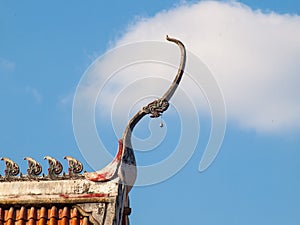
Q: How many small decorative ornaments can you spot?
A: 4